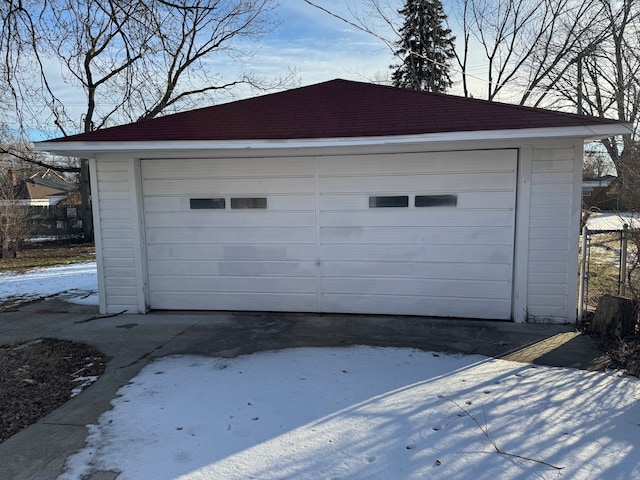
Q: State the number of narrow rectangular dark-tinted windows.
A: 4